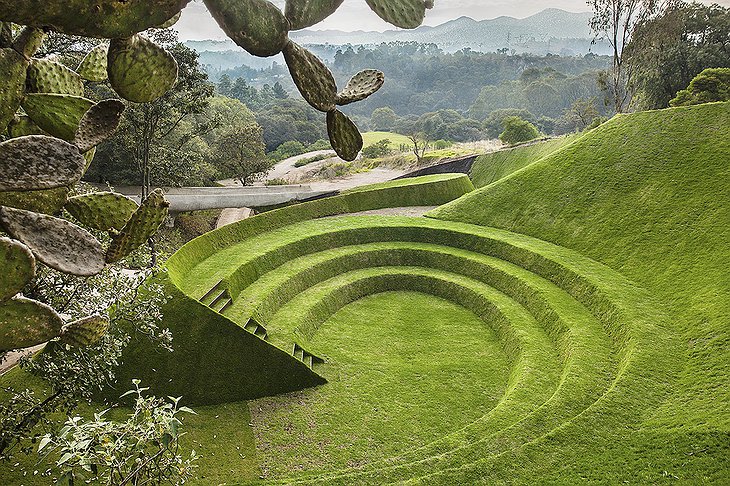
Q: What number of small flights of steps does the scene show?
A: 3